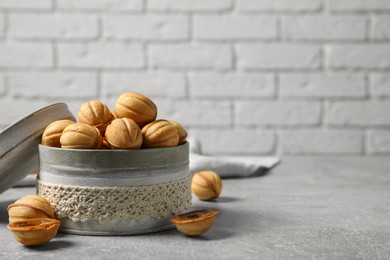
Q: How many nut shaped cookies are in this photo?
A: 11